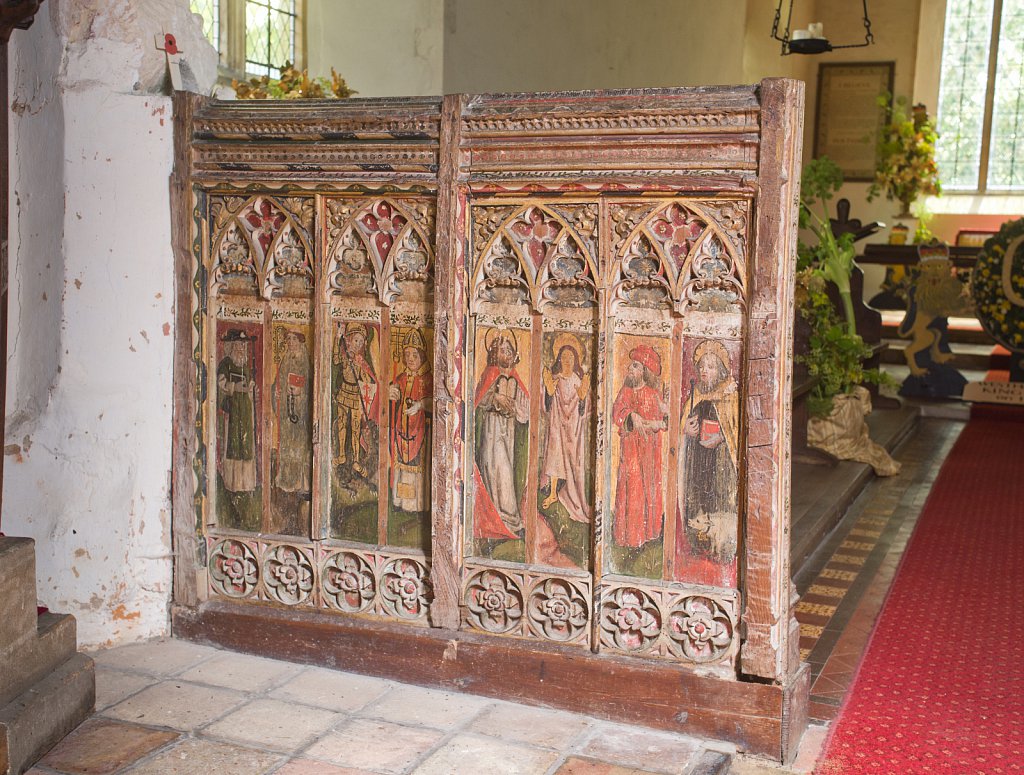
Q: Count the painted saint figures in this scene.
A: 8